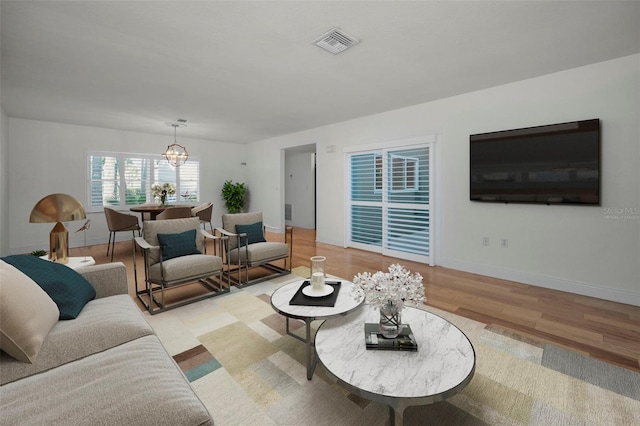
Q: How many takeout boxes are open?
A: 0